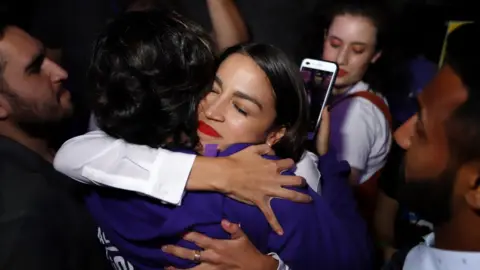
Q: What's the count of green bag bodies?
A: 0